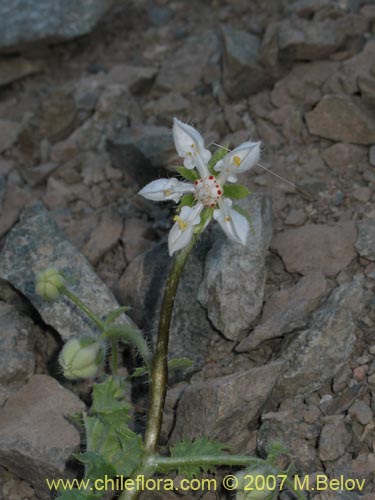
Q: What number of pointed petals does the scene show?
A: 5